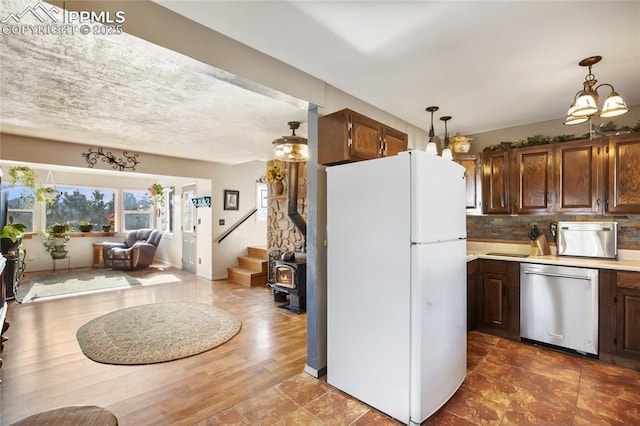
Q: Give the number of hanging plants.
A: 3